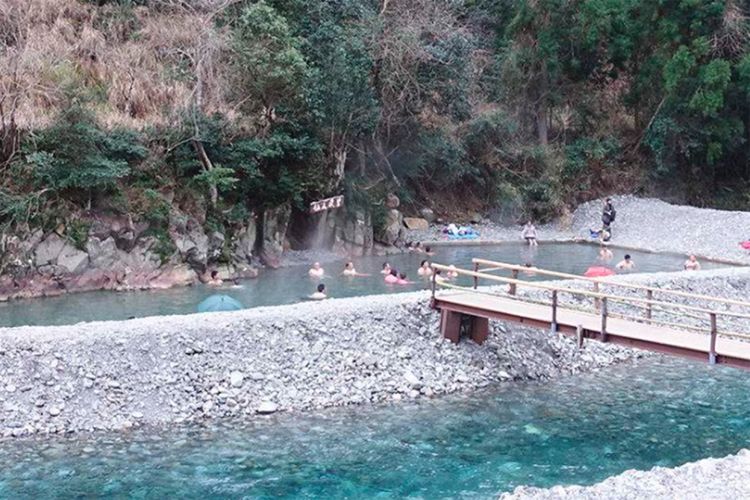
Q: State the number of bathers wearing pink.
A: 2